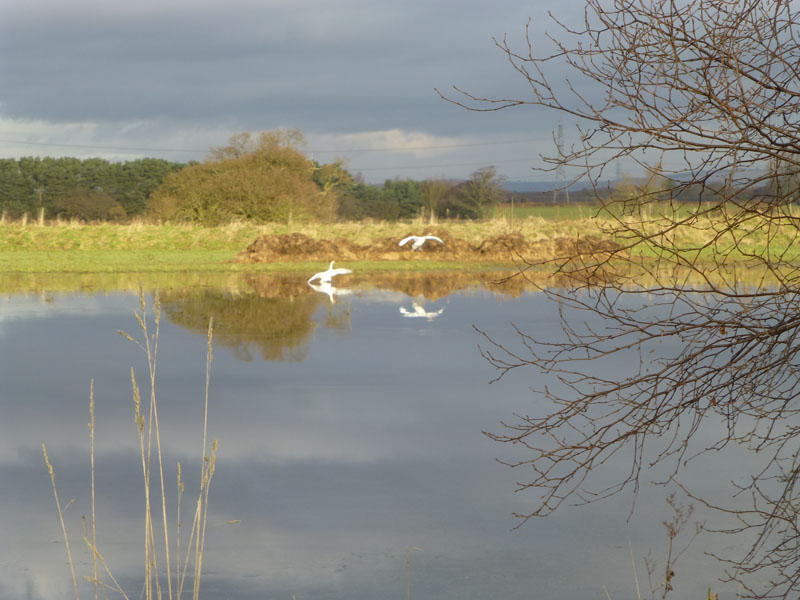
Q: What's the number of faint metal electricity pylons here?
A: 2